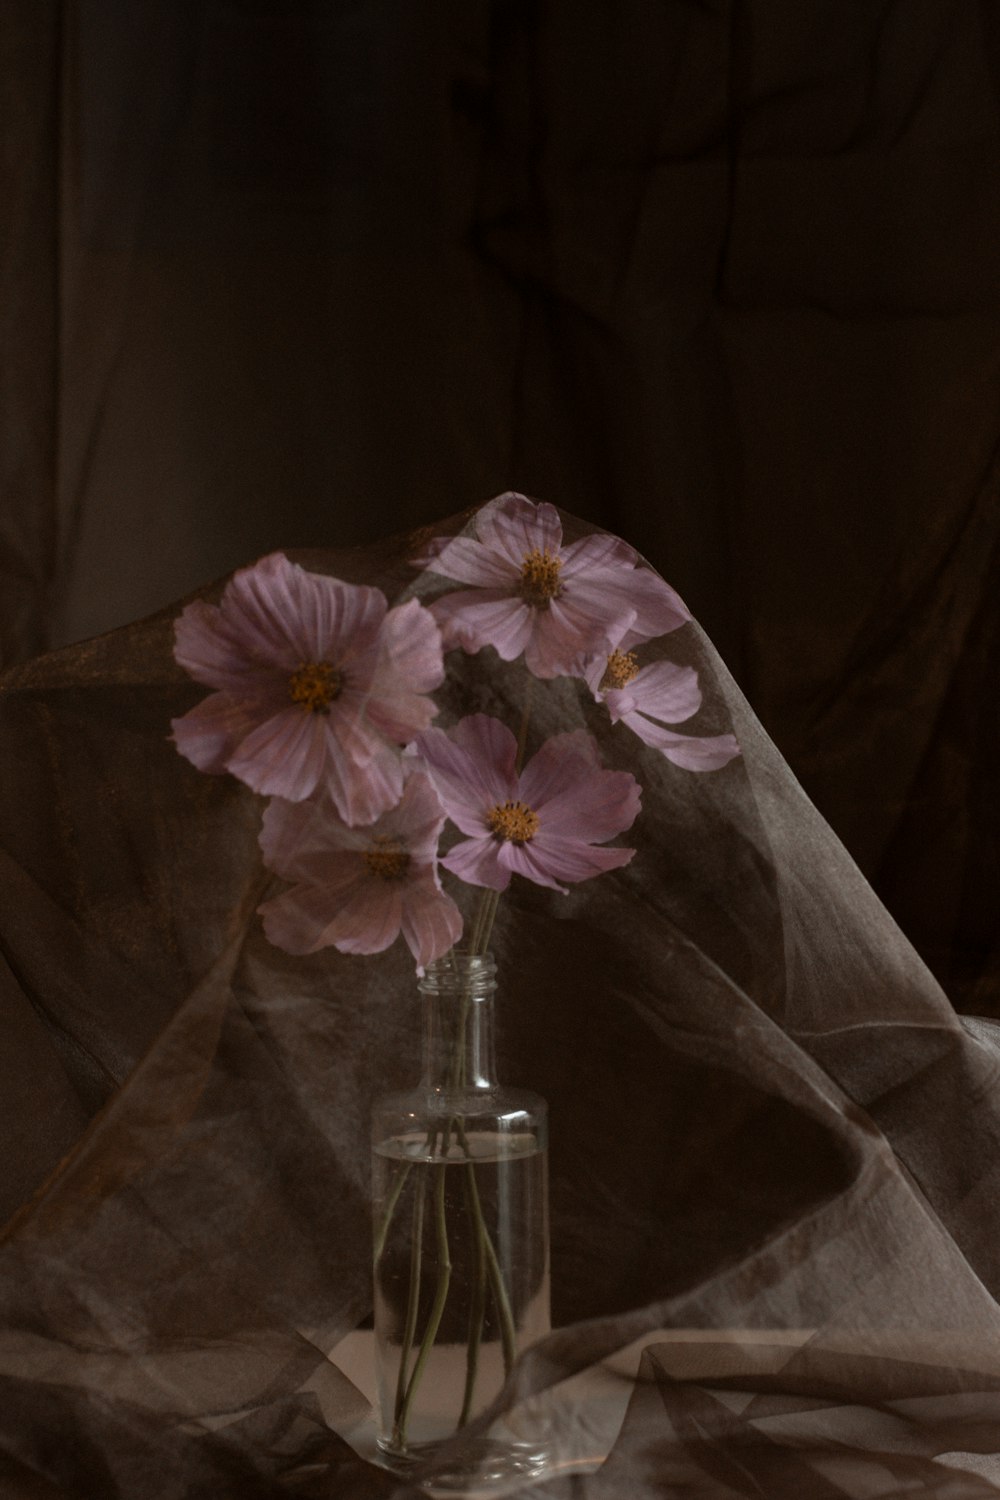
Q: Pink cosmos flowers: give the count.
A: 5